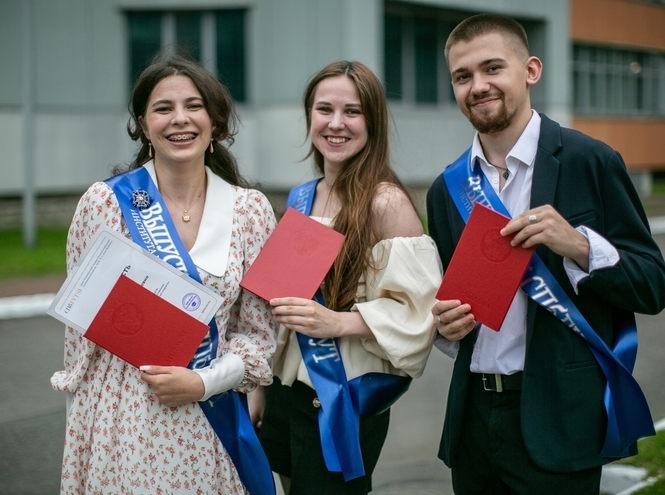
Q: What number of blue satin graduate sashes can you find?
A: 3